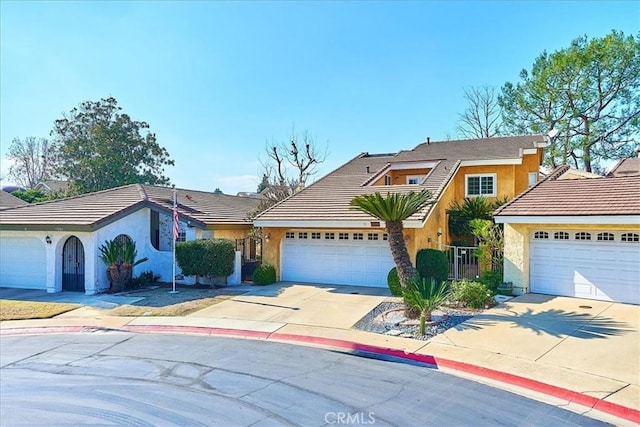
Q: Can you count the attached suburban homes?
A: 3